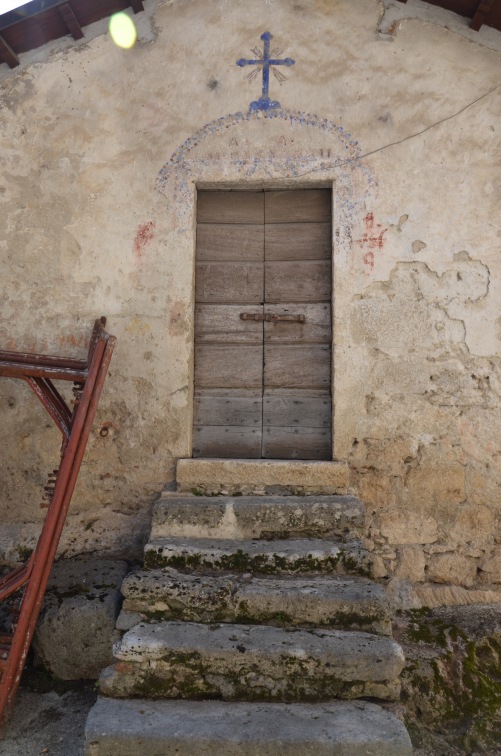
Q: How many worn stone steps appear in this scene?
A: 6